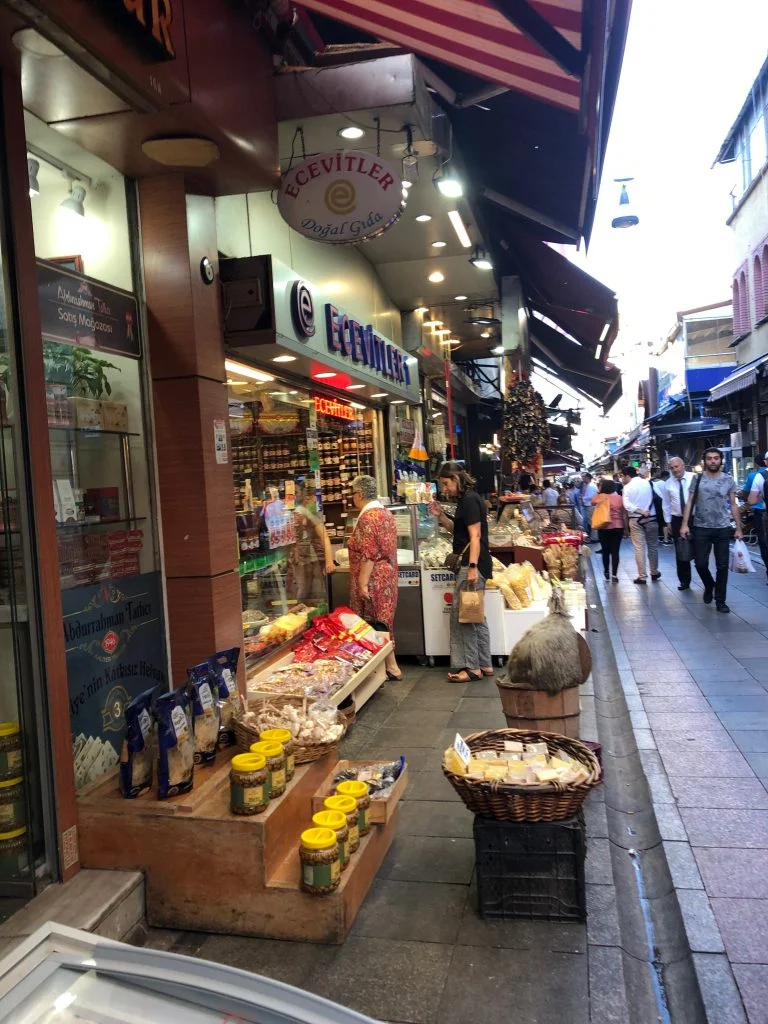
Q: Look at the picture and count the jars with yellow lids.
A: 10